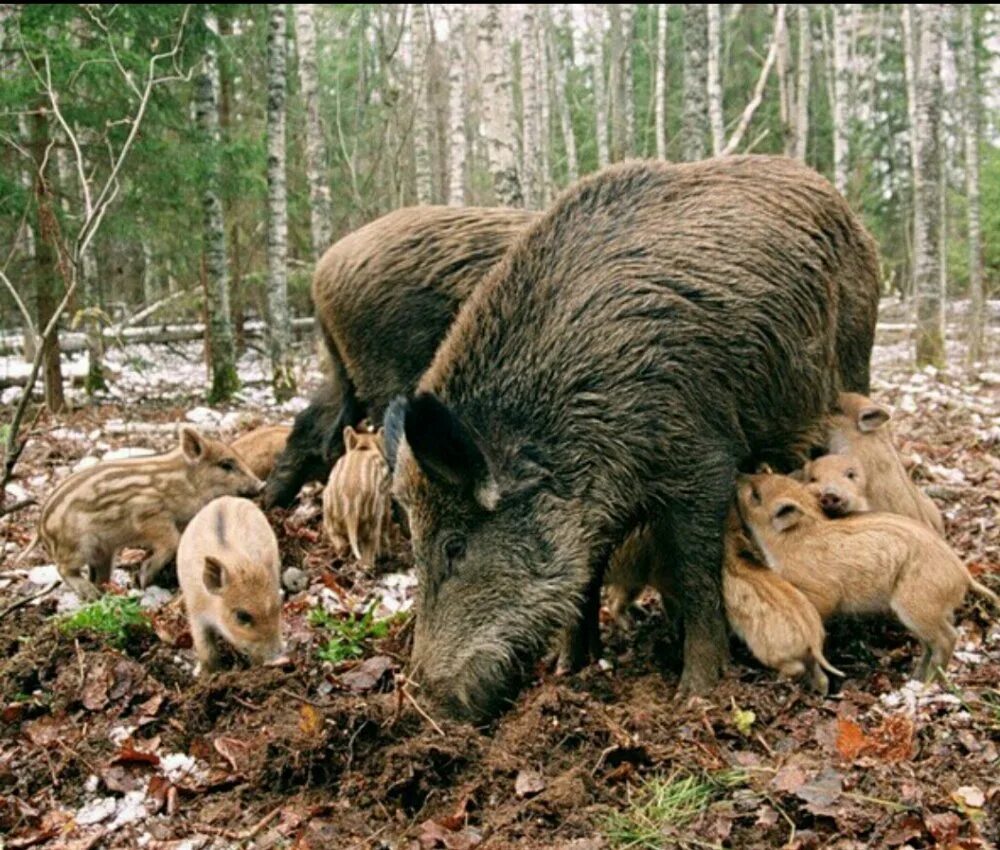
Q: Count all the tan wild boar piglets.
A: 8